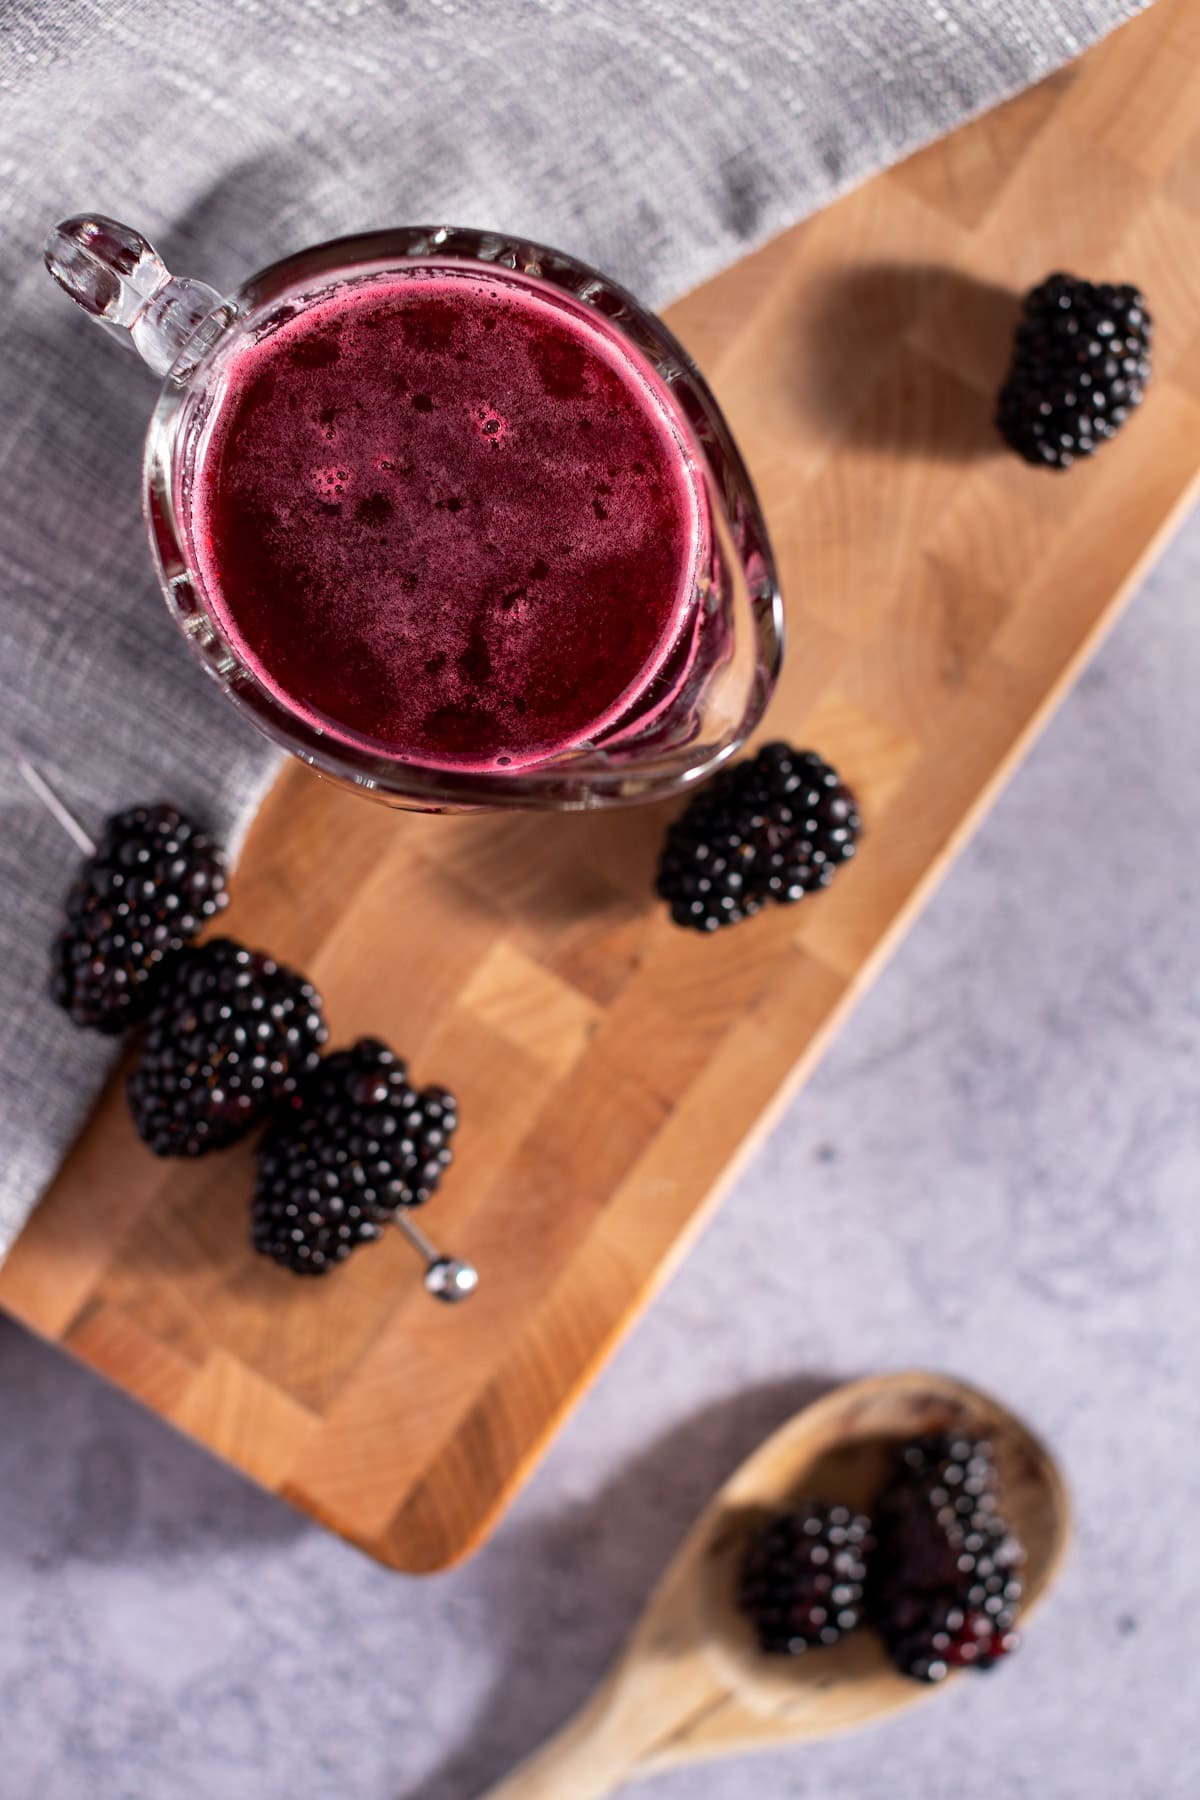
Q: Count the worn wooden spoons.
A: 1